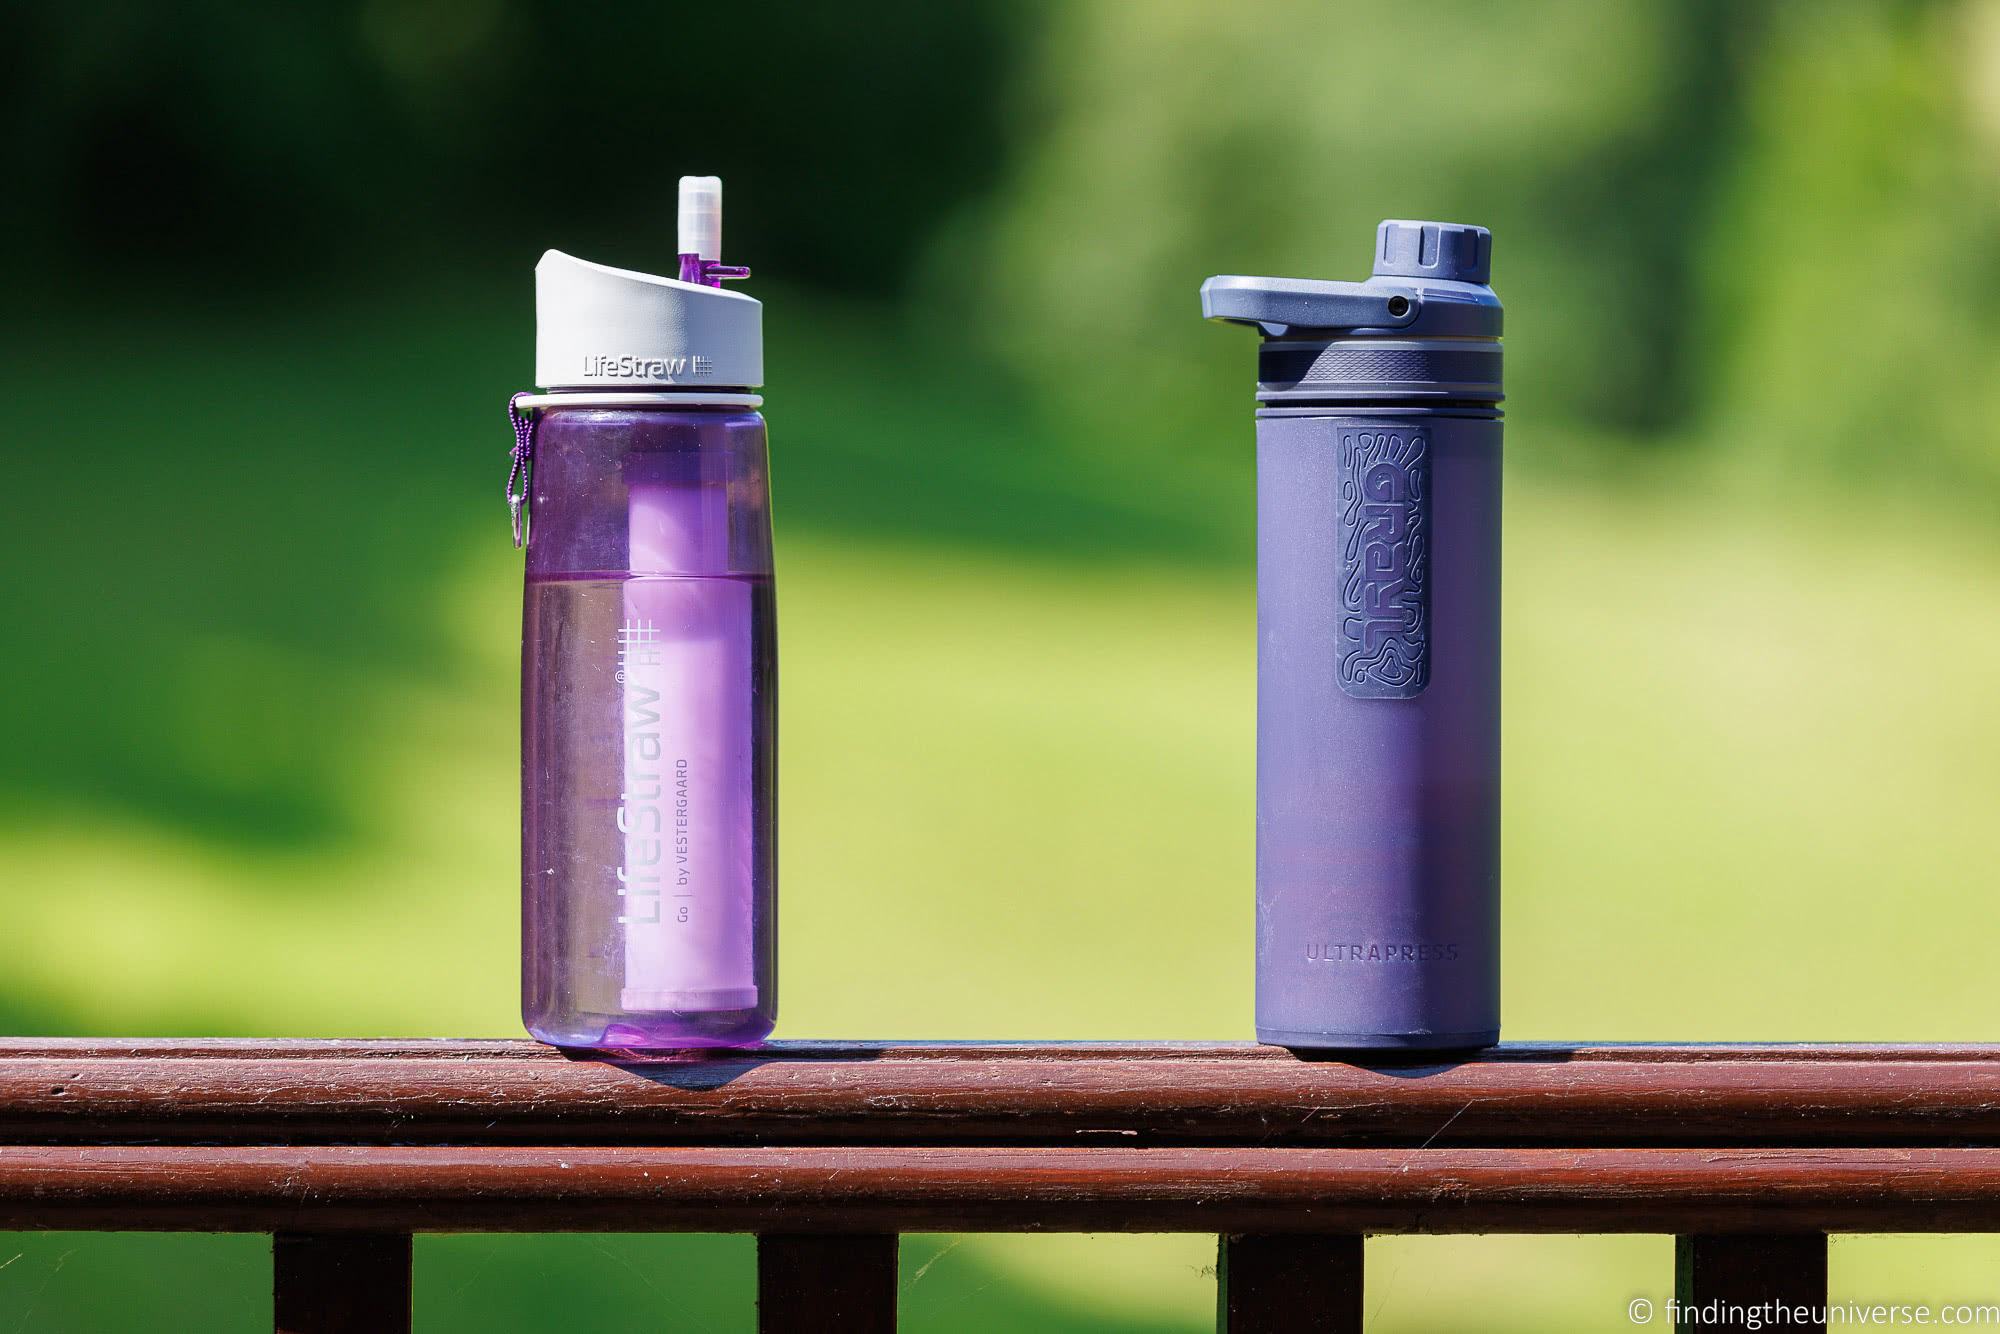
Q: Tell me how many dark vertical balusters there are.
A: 4